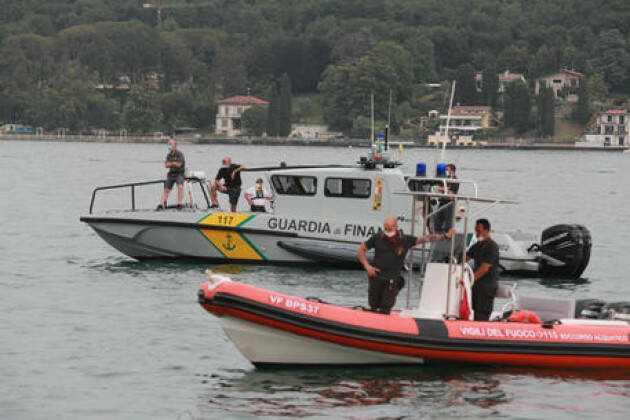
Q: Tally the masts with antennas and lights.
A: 2